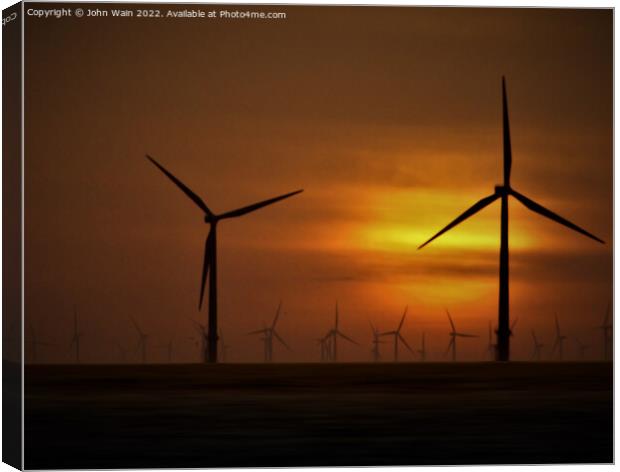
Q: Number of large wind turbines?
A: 2